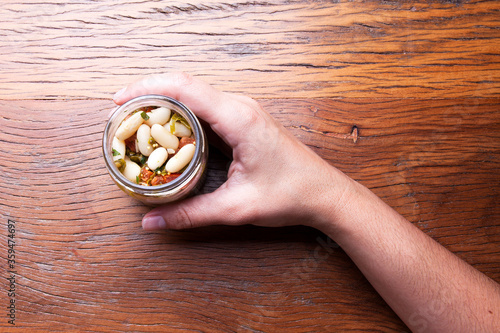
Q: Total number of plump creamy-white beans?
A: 9